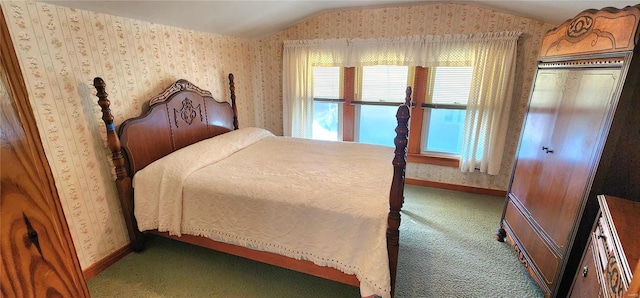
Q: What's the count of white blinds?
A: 3